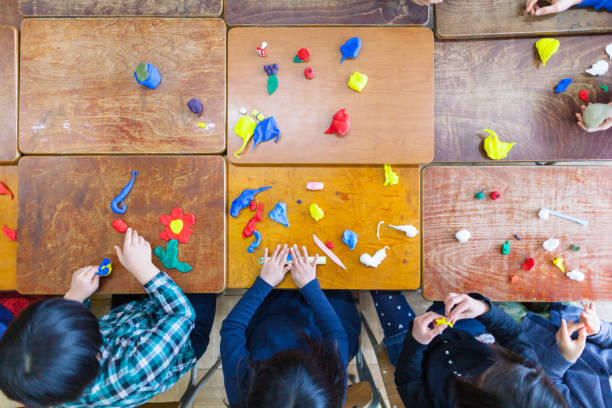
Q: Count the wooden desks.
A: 12